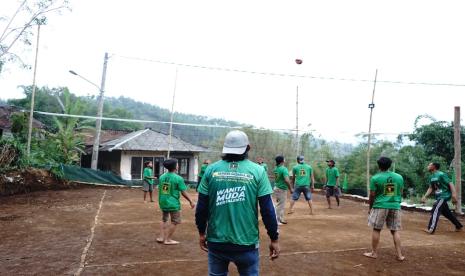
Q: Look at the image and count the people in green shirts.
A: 10